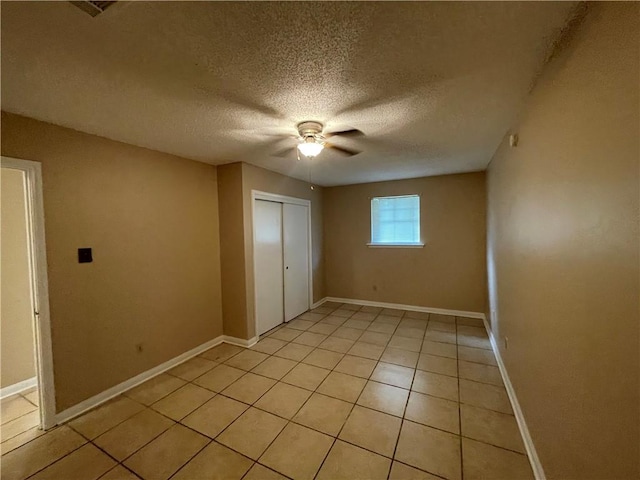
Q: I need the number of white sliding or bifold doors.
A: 2